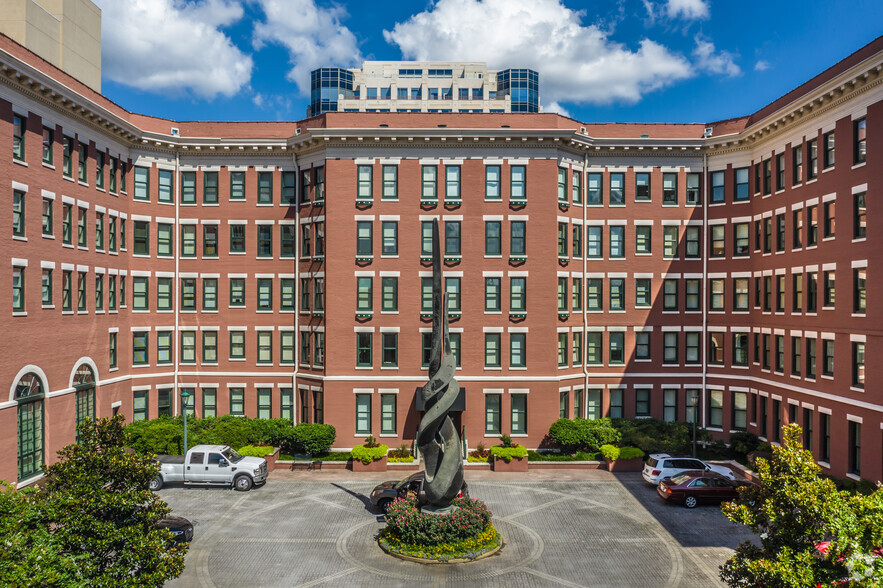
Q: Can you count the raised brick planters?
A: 4